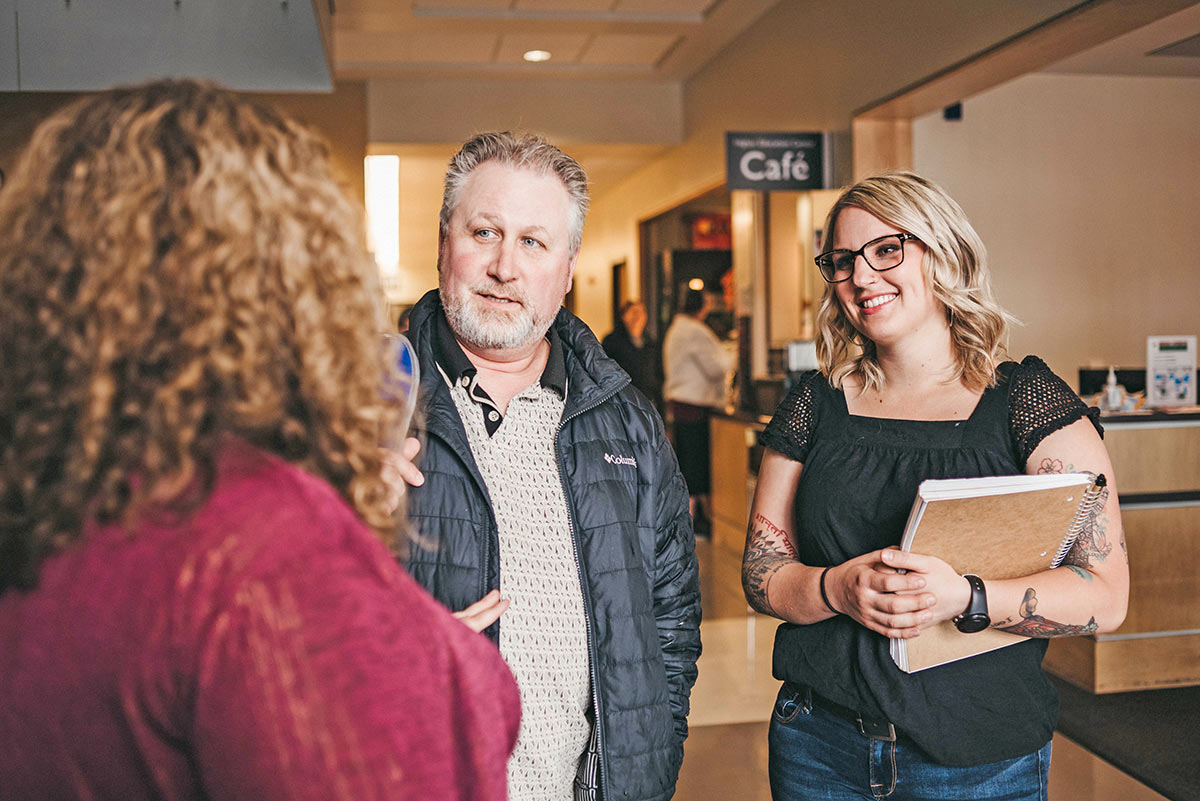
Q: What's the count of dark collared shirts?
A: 1